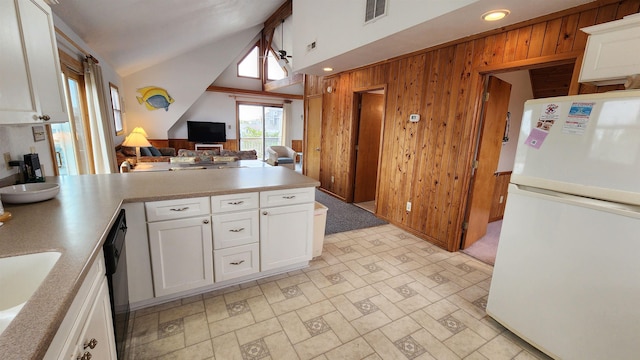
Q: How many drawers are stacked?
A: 3